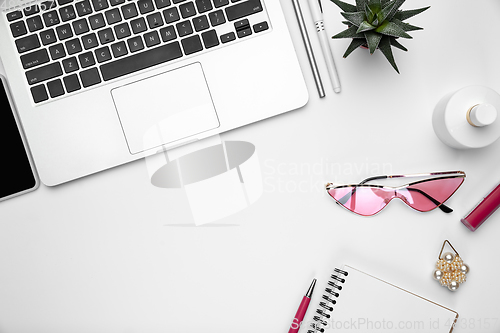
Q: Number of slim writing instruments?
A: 3